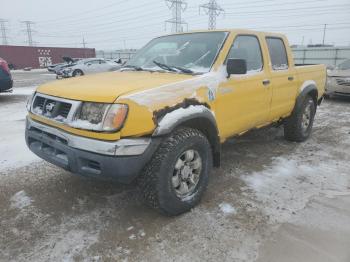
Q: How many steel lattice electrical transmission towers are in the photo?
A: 4